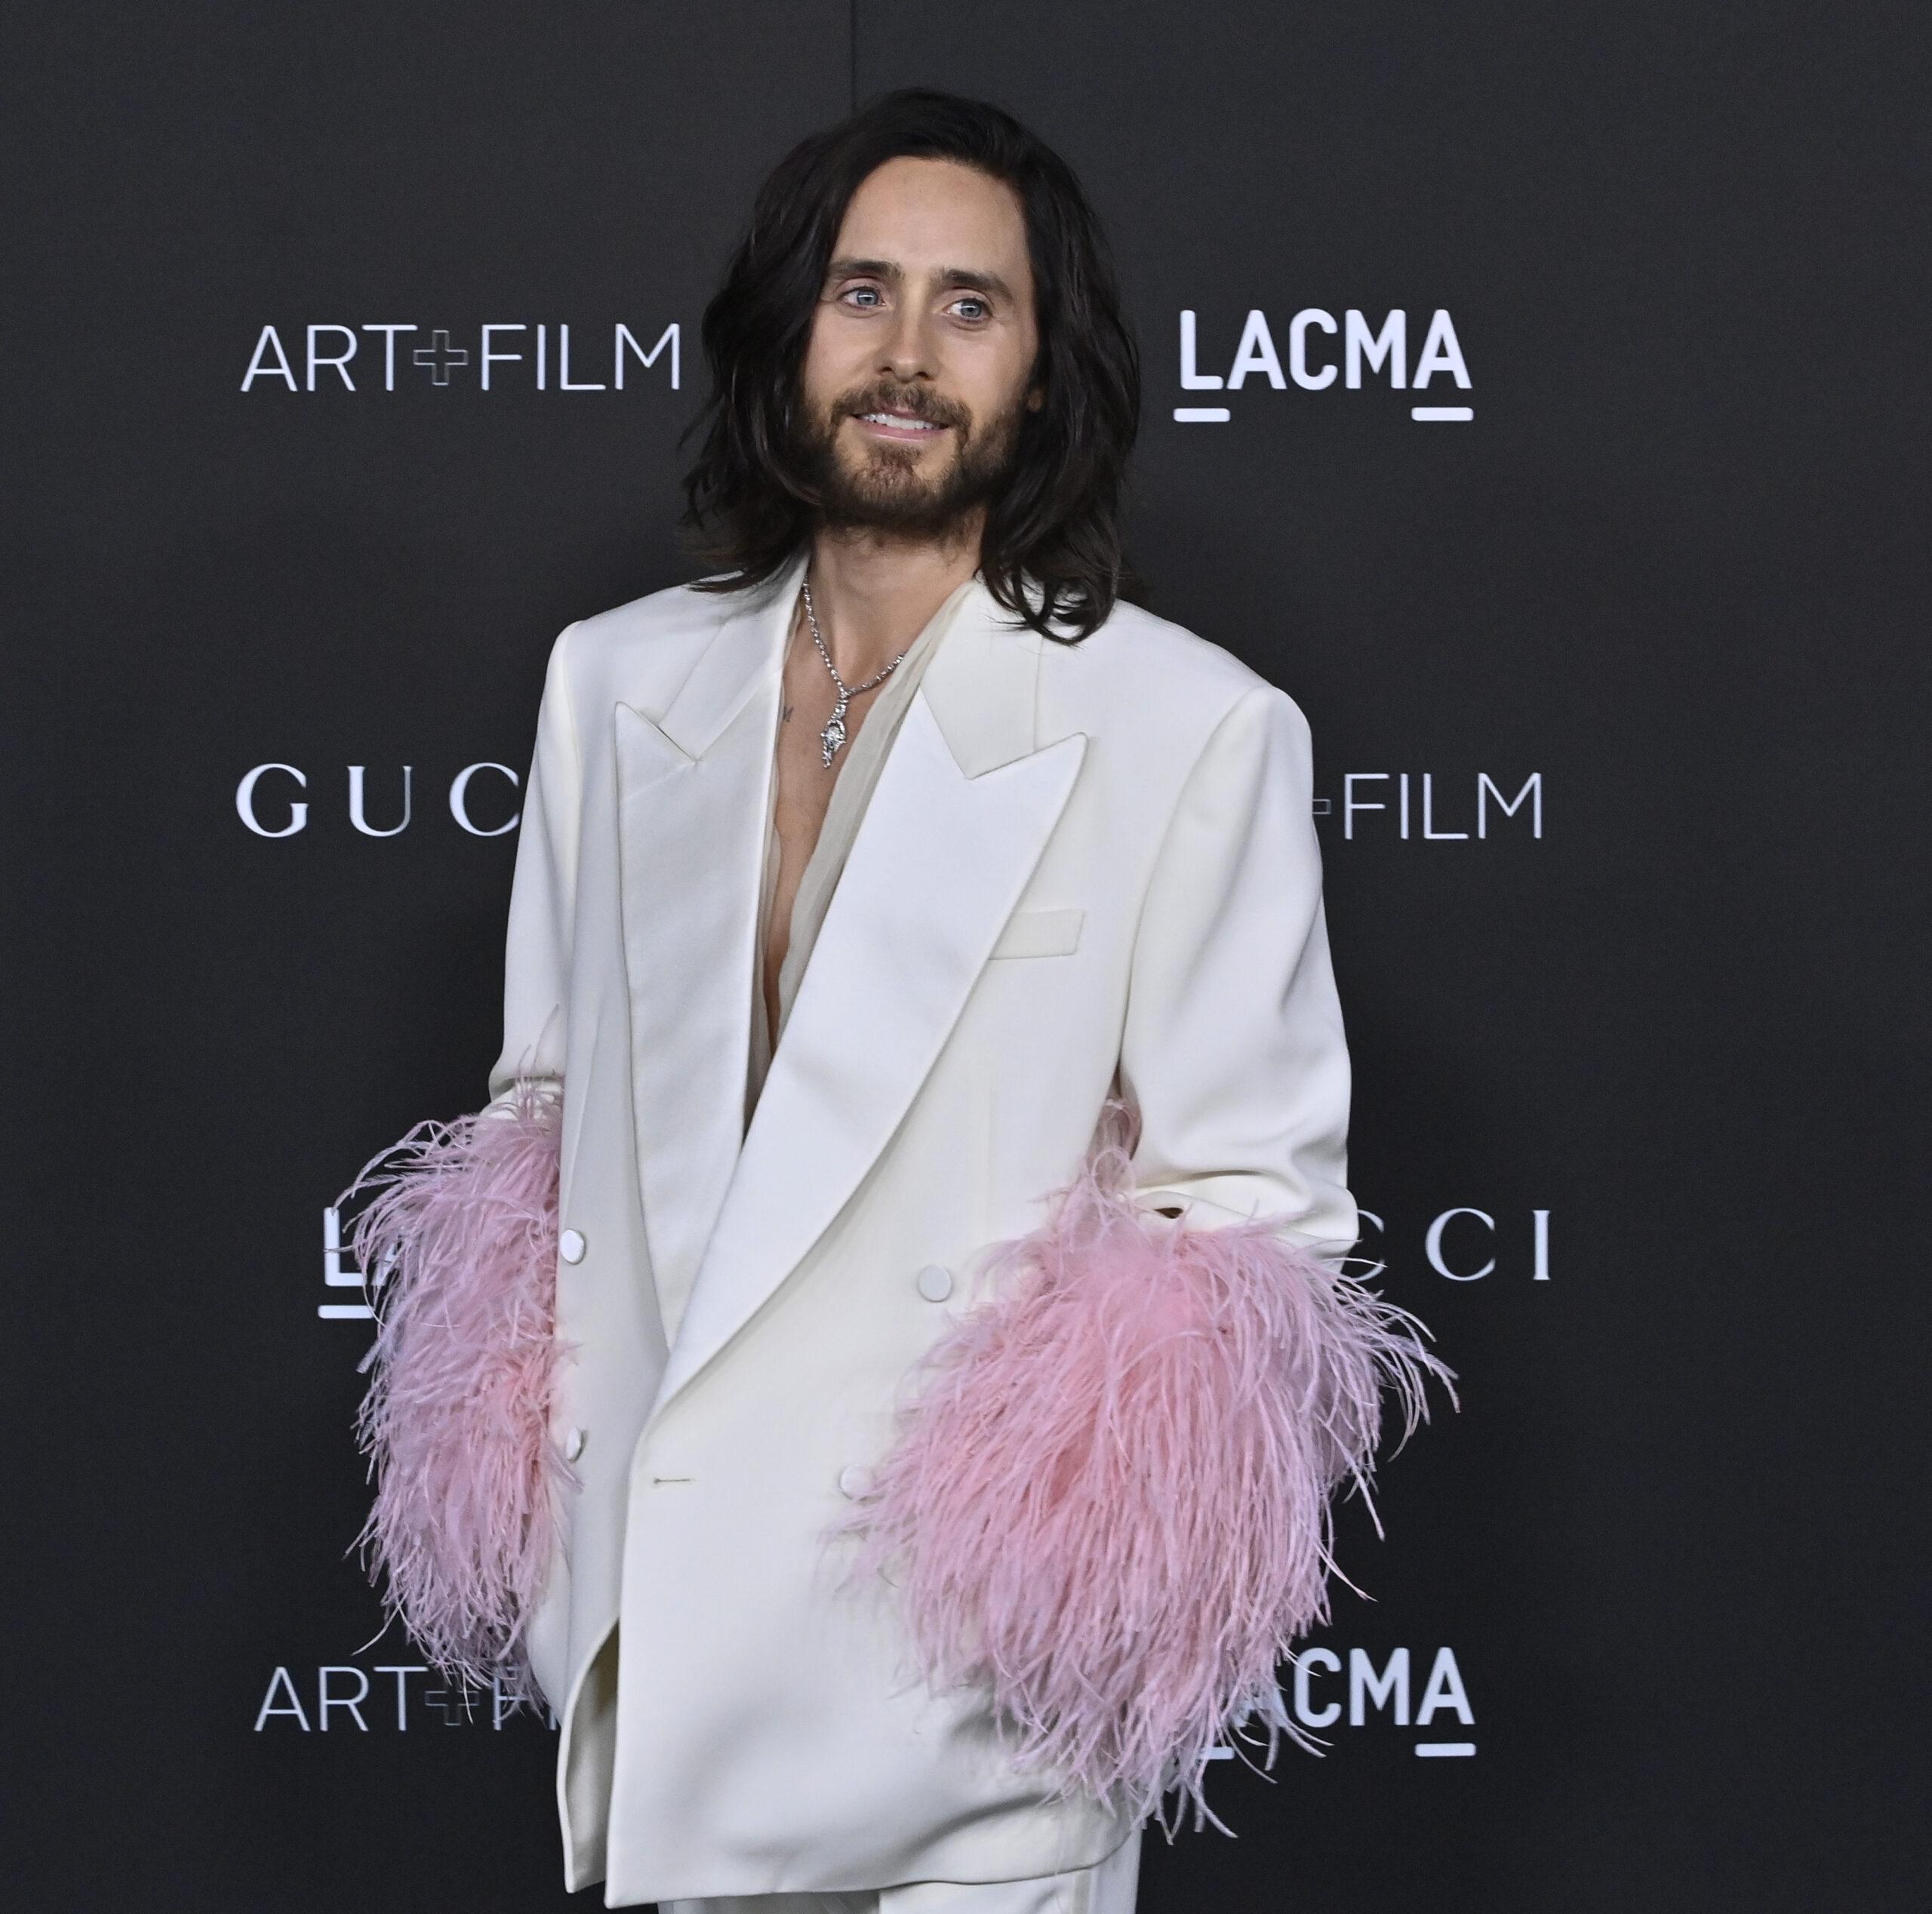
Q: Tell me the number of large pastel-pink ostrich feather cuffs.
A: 2